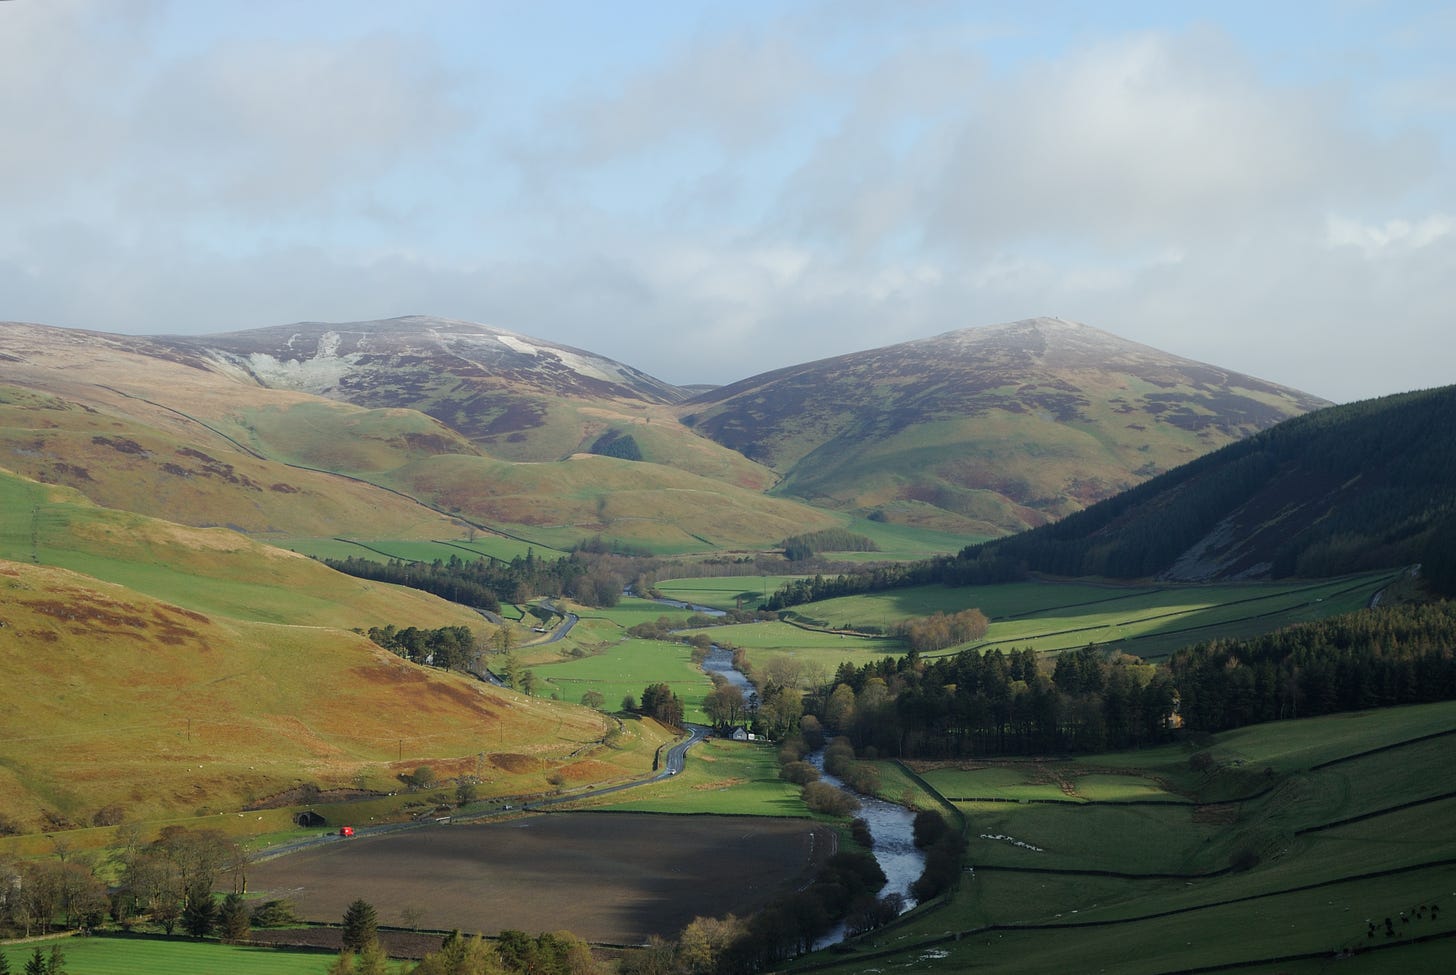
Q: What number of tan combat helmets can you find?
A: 0